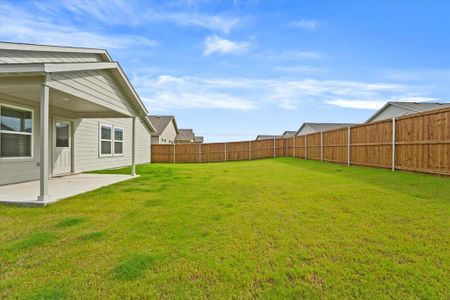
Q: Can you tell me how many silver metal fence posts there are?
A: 11